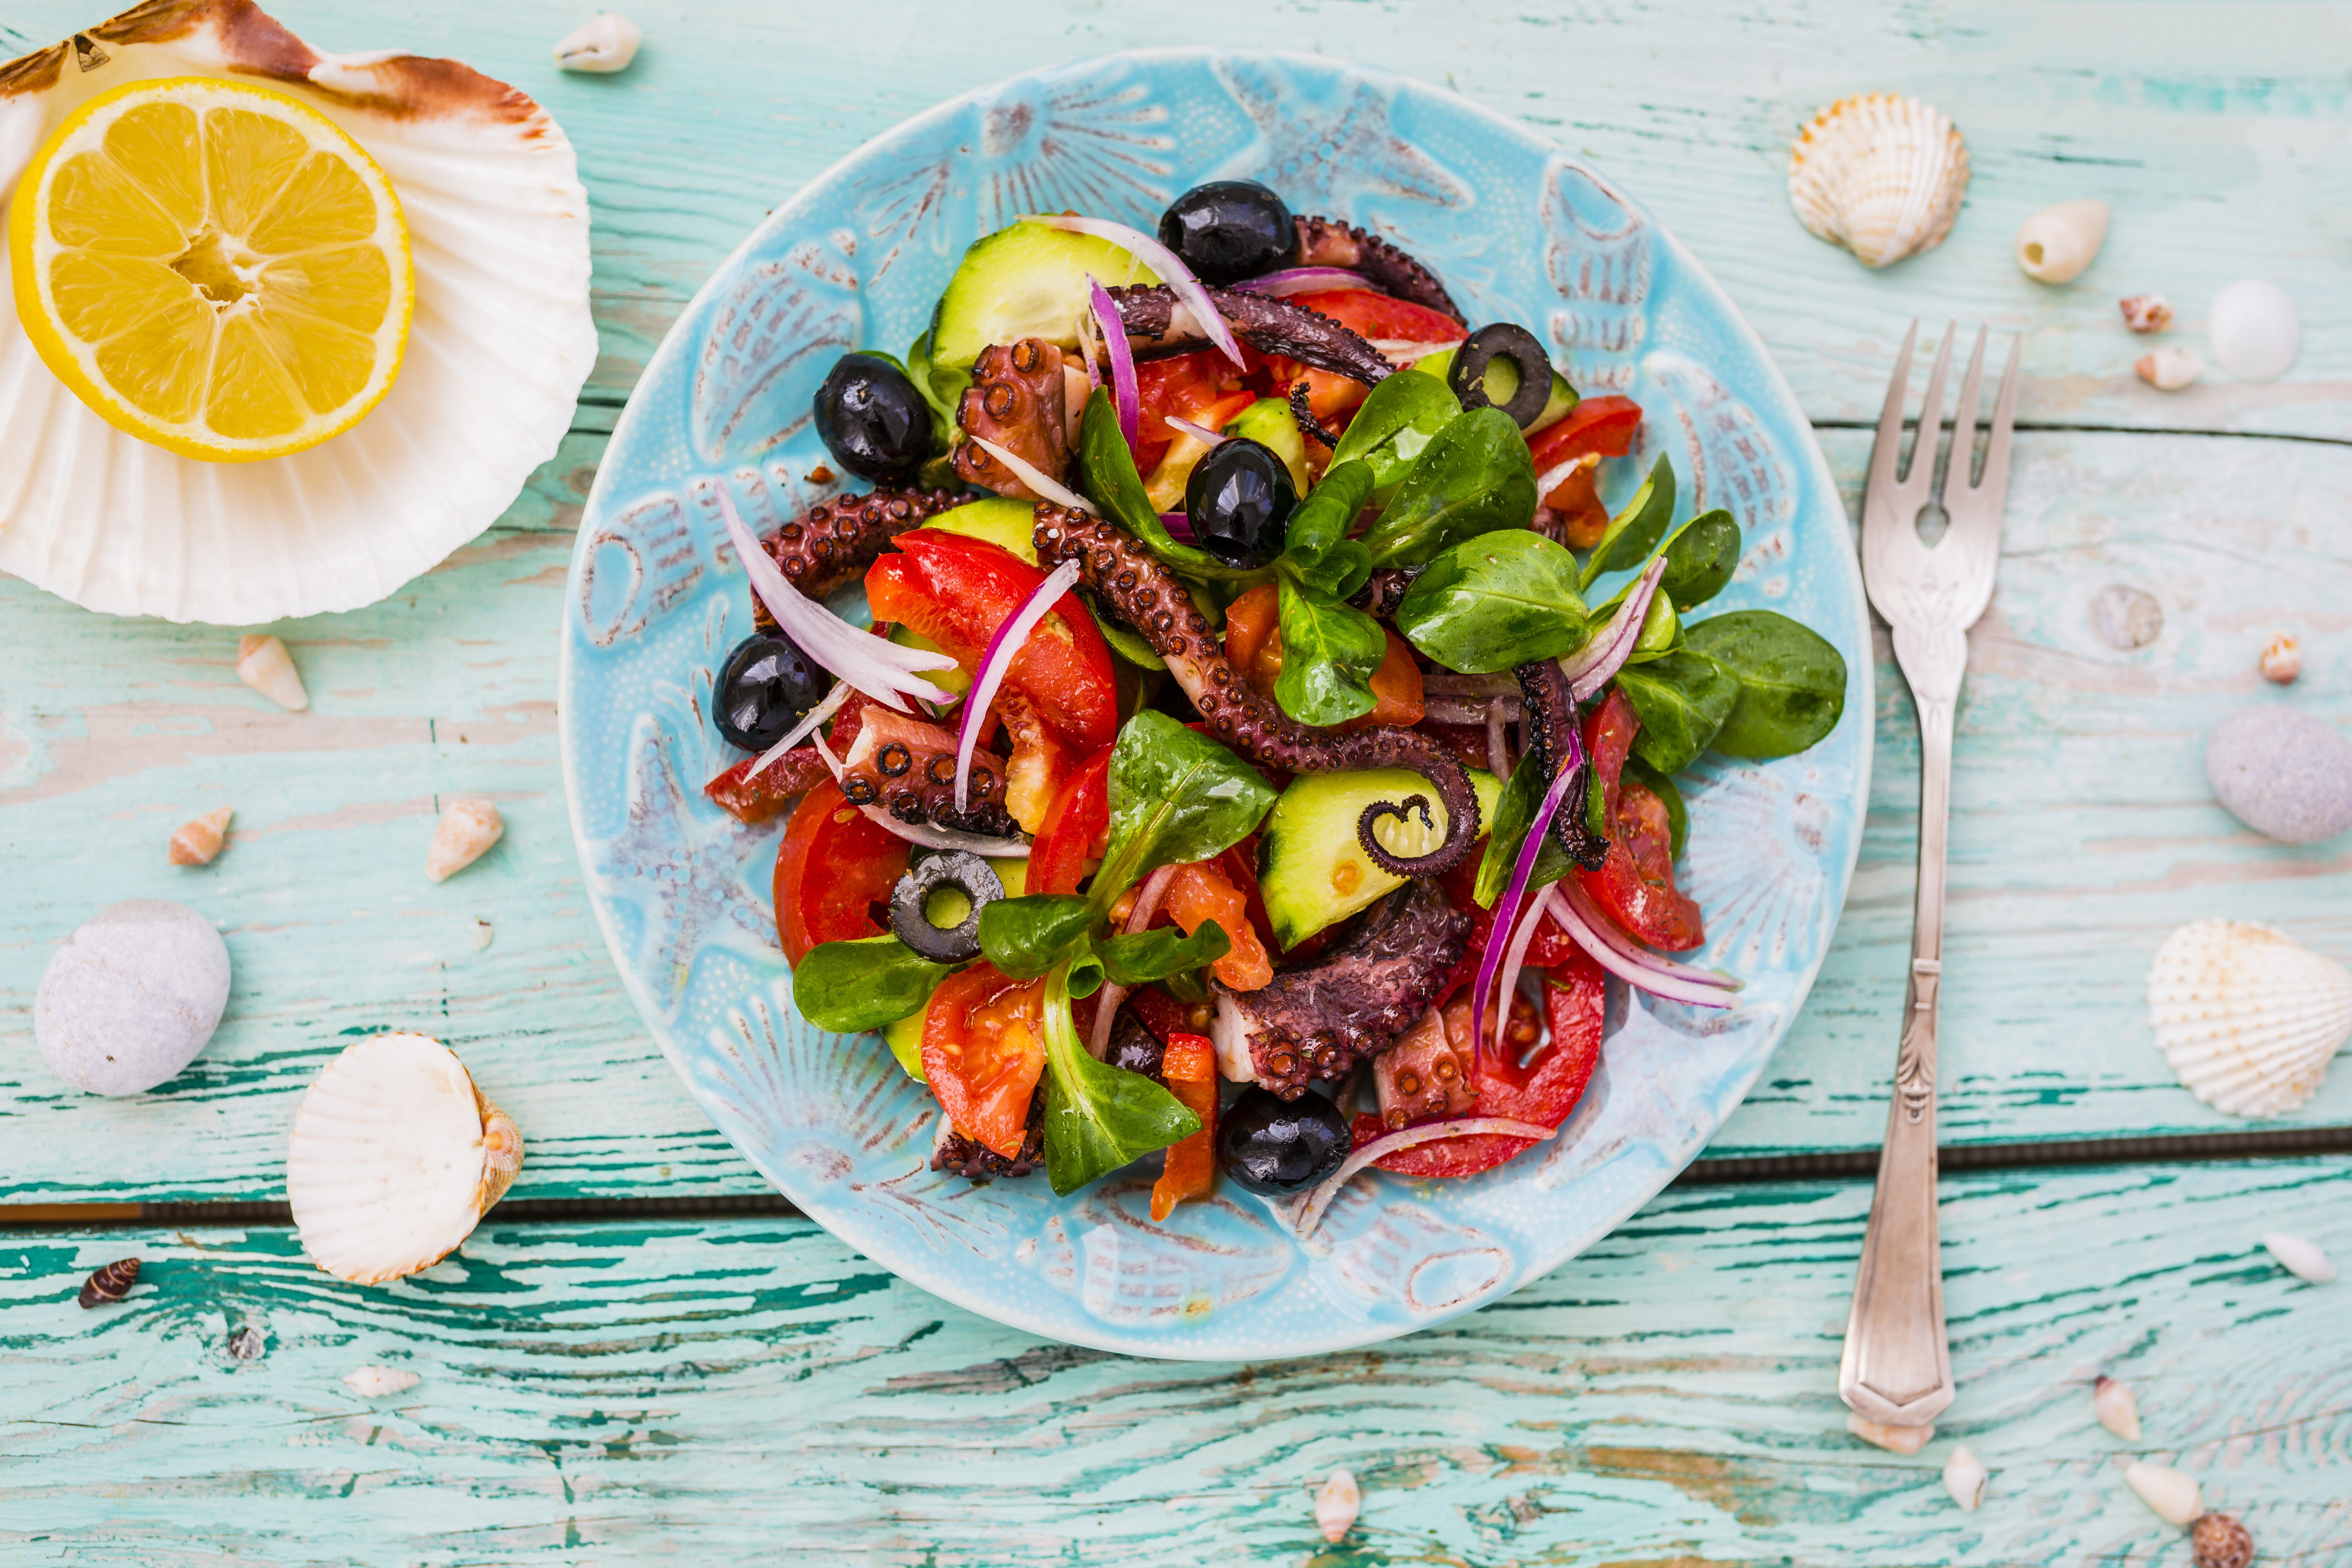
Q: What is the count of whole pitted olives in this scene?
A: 5